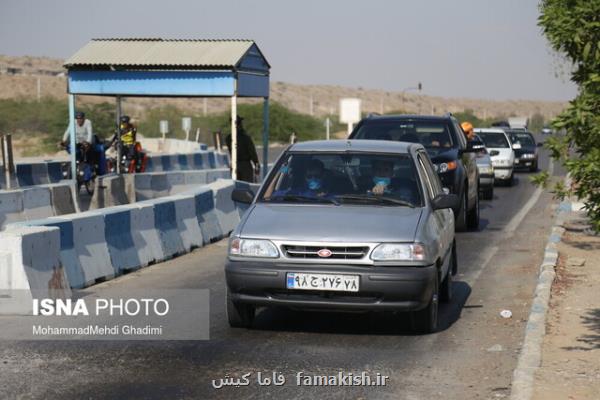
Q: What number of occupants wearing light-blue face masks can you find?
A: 2